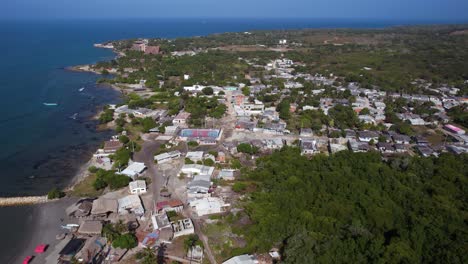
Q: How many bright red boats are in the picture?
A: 2